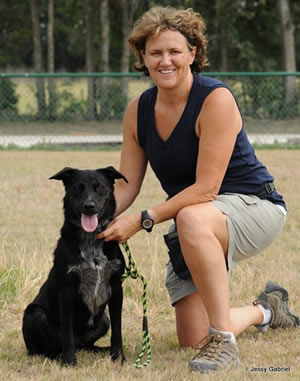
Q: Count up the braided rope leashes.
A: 1